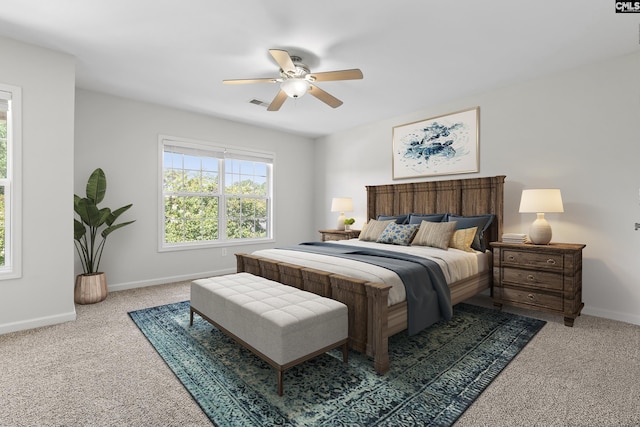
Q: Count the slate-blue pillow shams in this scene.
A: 3